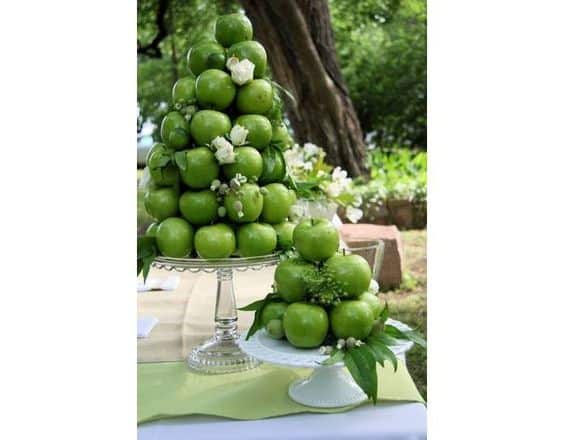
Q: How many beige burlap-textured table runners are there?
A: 1